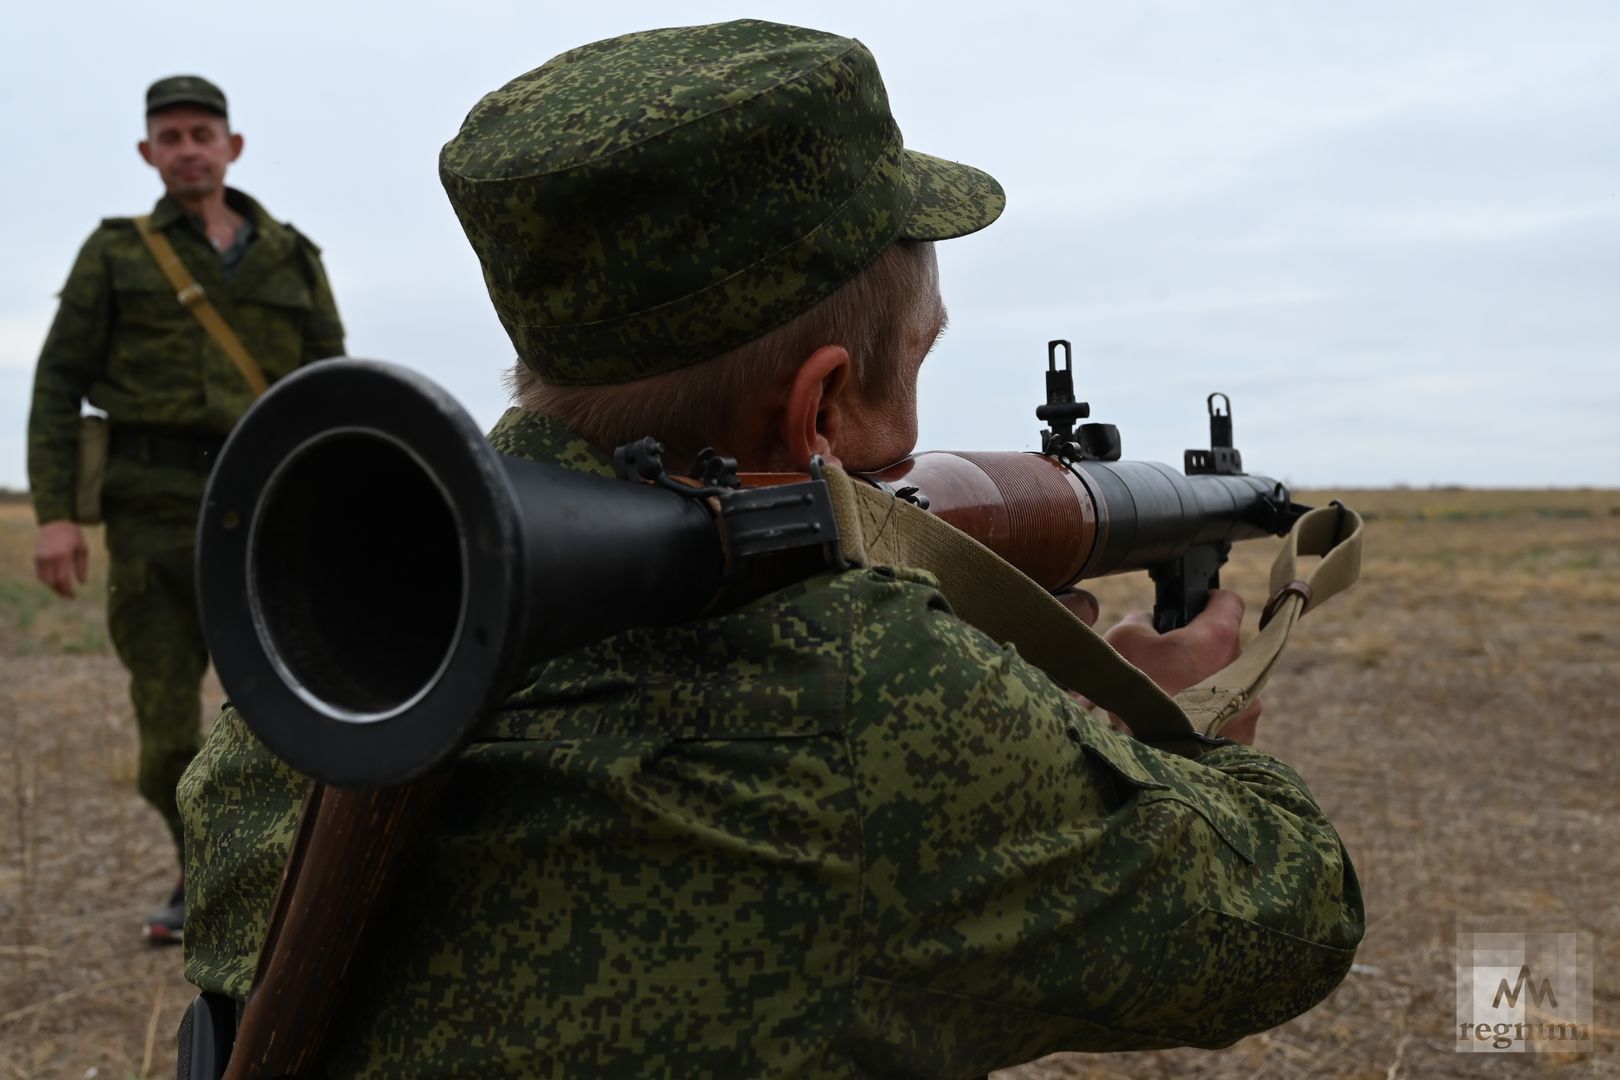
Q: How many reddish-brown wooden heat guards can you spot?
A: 1